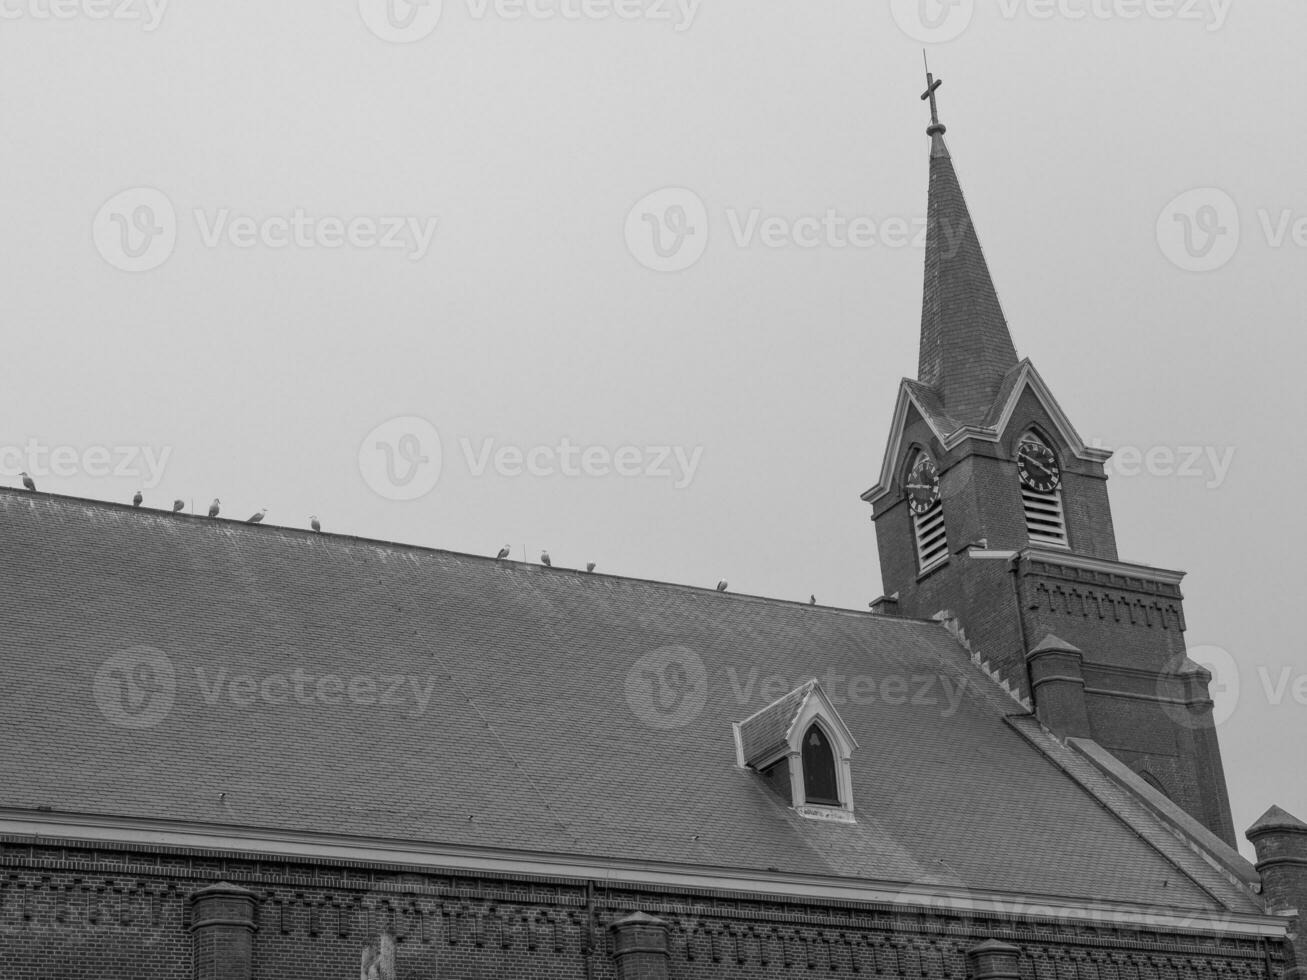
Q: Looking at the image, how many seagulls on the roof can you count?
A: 11